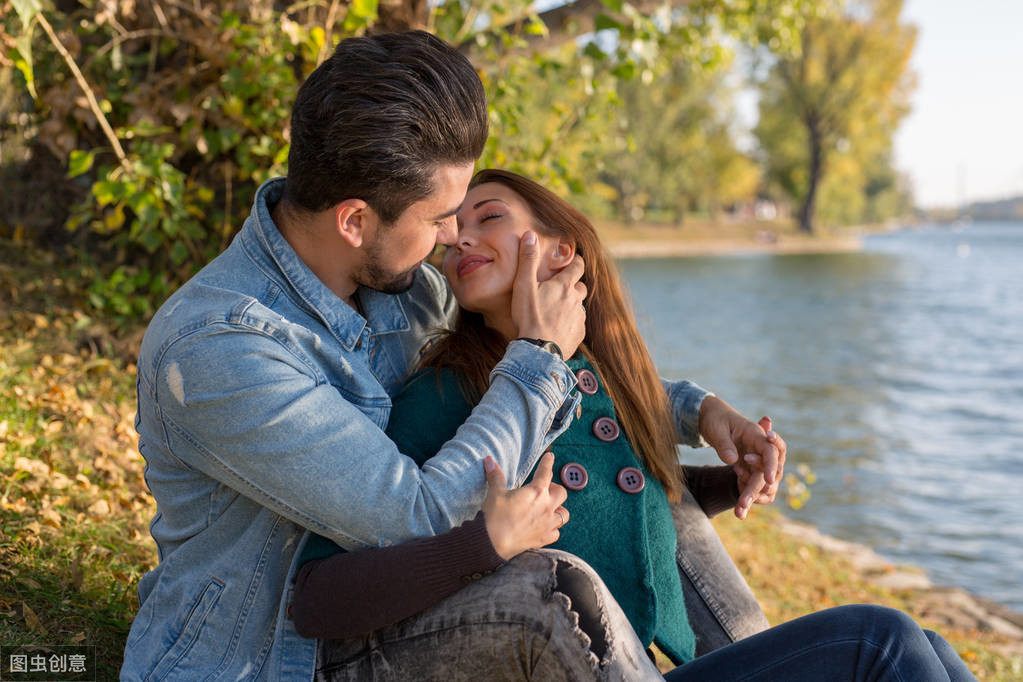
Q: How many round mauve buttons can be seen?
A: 4